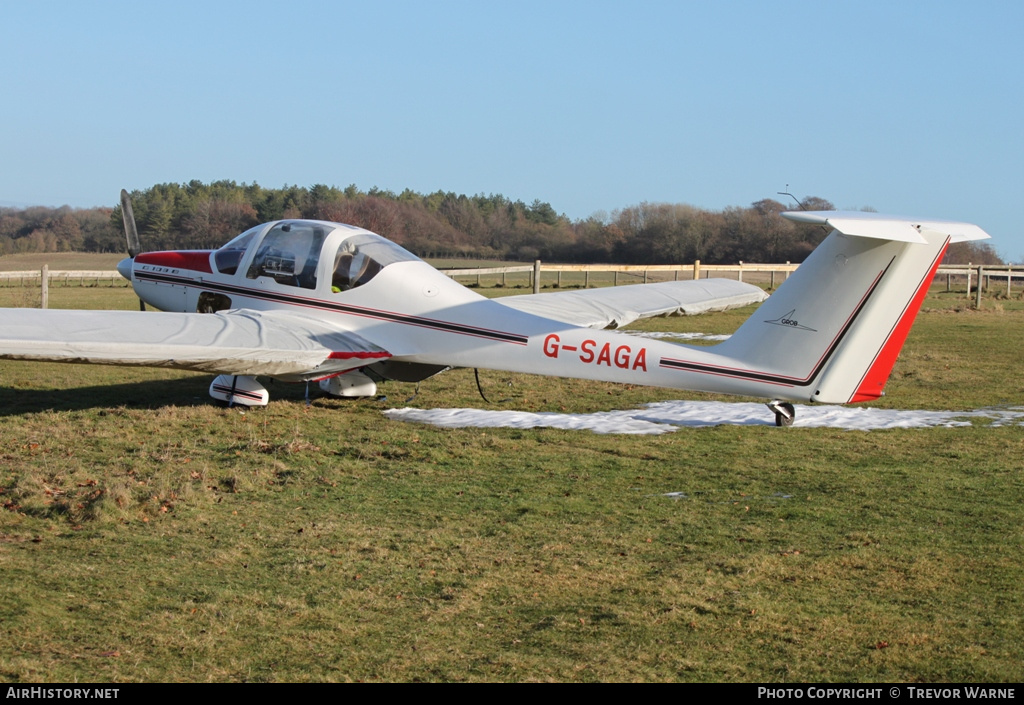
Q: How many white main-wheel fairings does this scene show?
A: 2